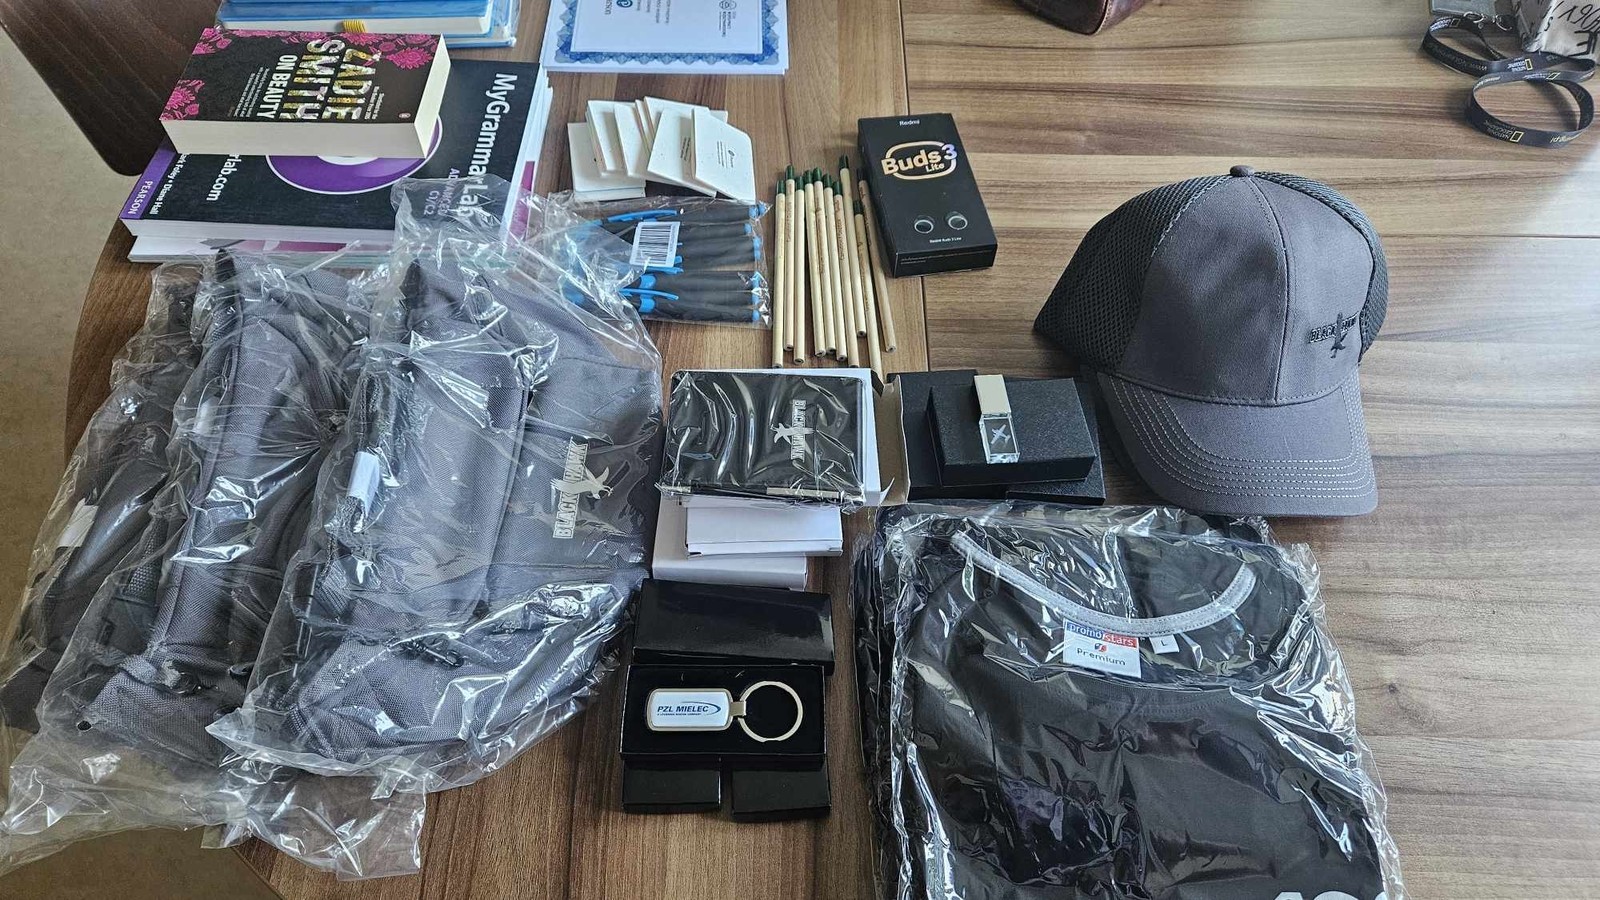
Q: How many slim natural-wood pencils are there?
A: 10